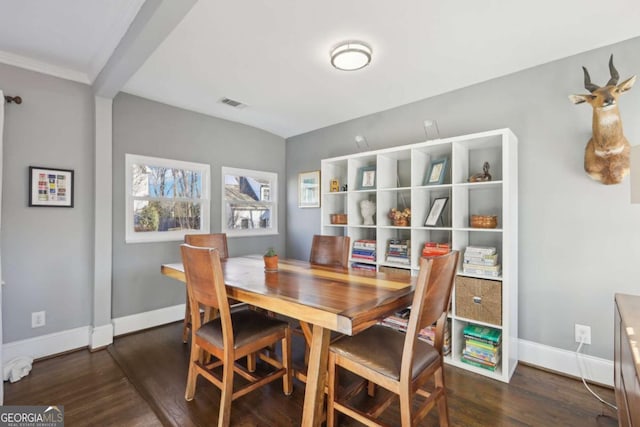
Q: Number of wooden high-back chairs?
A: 4